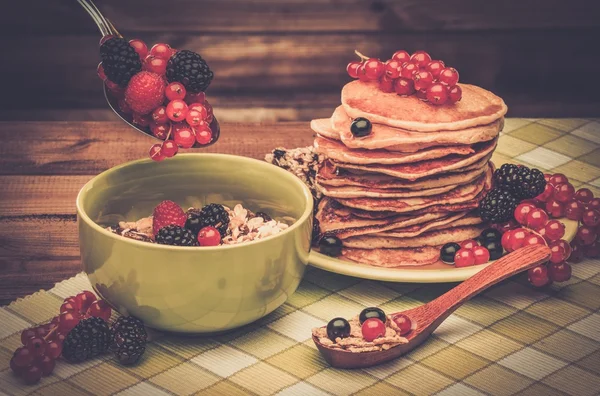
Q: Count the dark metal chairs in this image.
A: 0